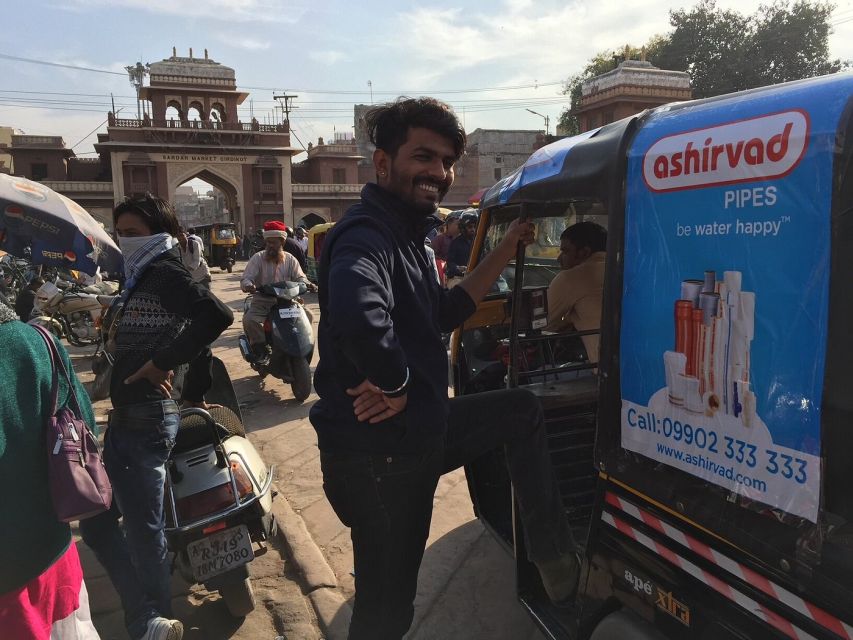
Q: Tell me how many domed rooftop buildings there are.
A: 2